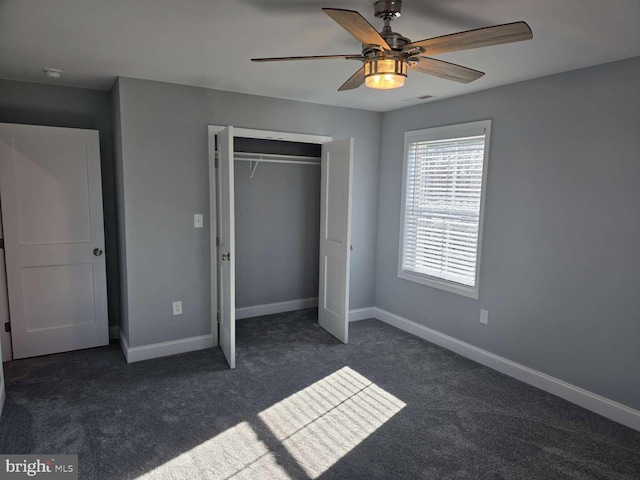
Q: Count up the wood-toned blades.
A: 5